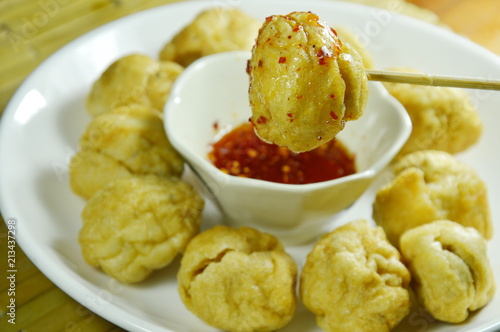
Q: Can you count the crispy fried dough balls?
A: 11